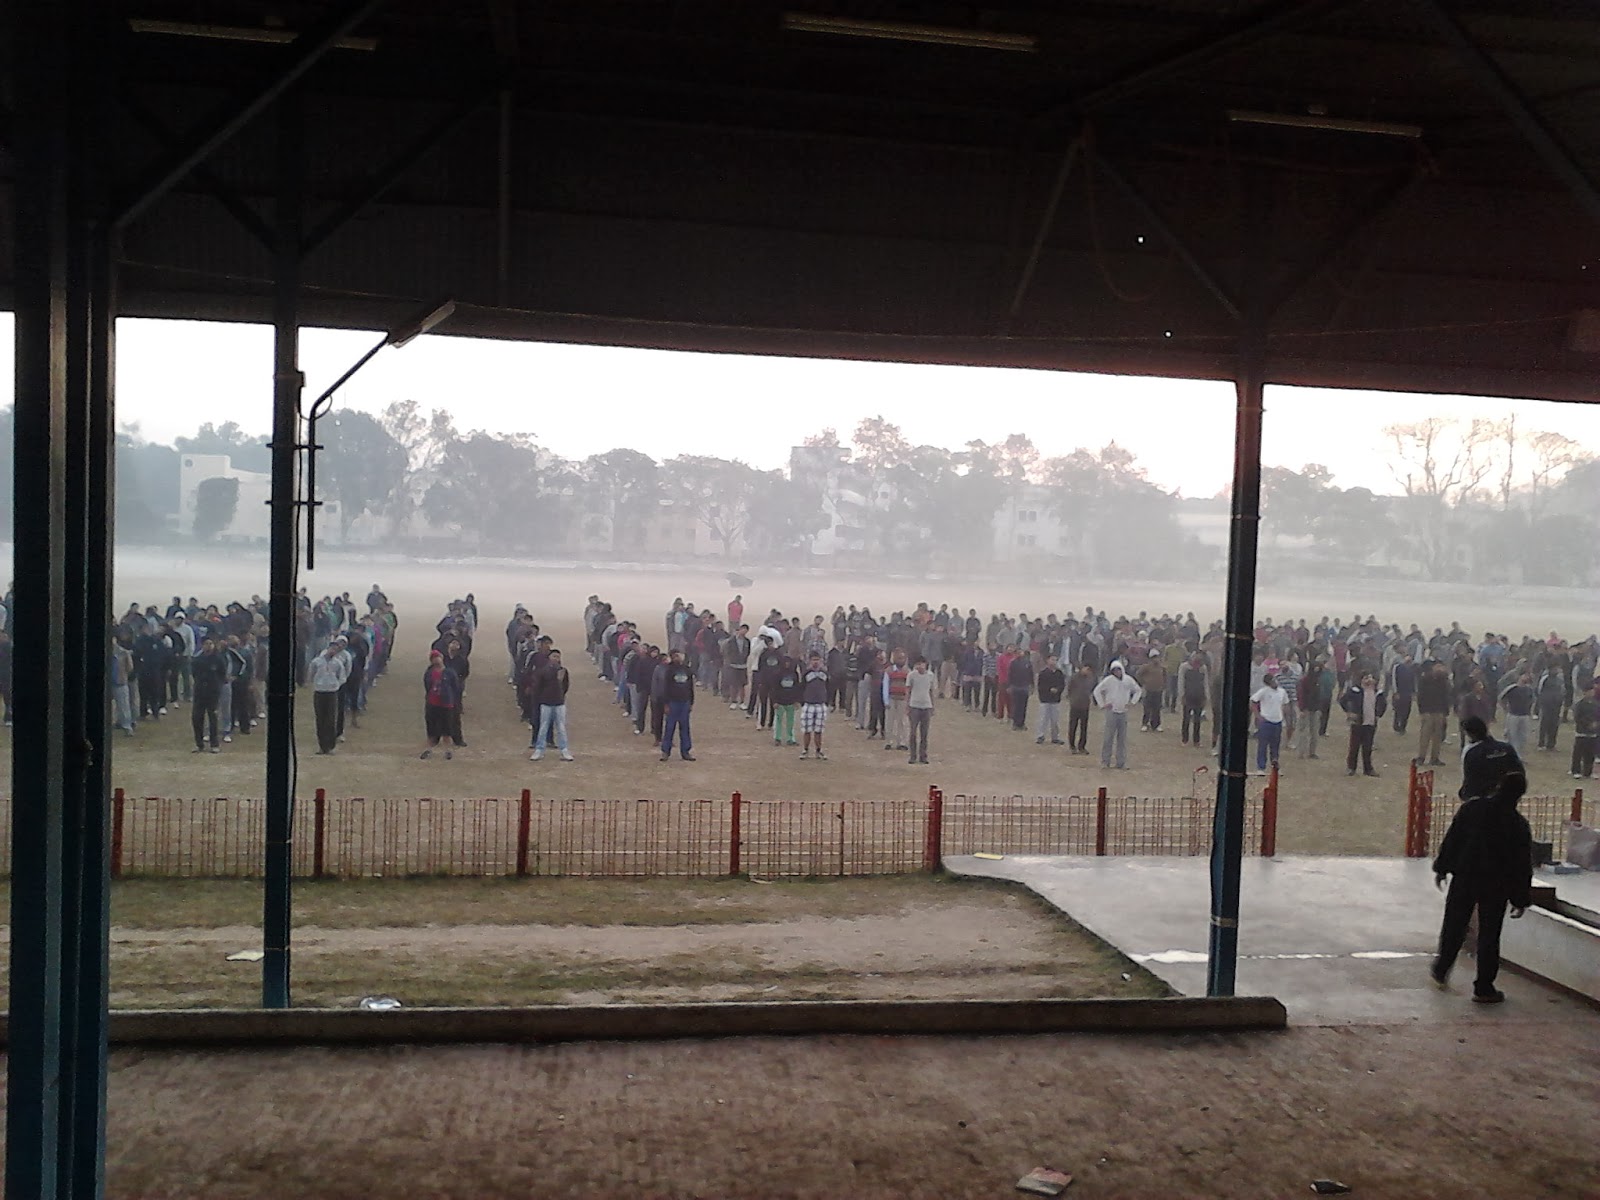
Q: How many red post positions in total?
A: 9